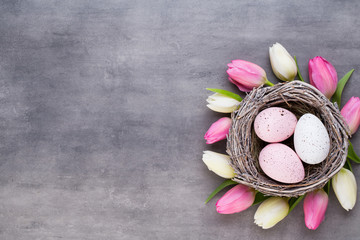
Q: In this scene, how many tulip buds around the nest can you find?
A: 11